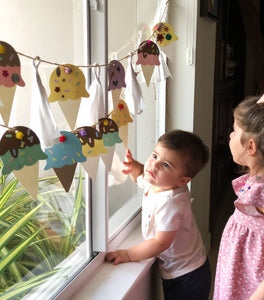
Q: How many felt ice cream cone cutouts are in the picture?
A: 10